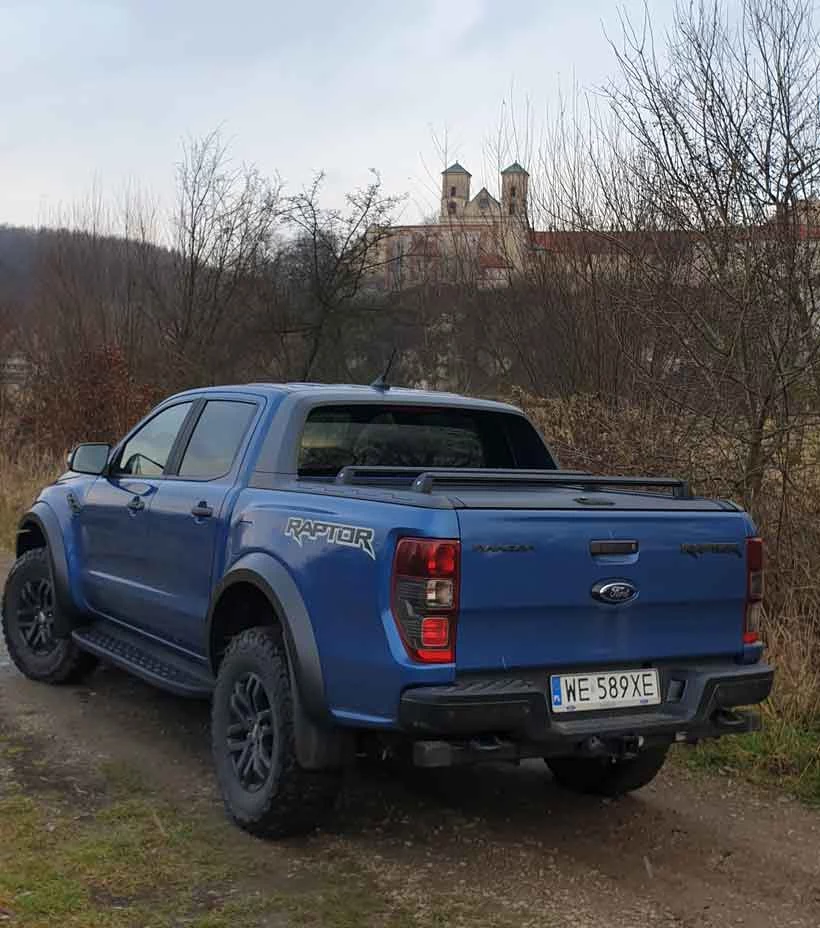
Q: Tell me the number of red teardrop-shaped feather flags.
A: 0